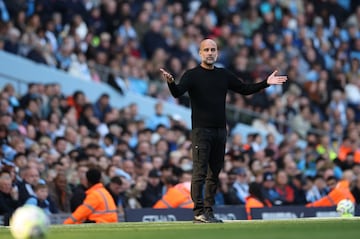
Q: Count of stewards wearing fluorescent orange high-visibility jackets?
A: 4